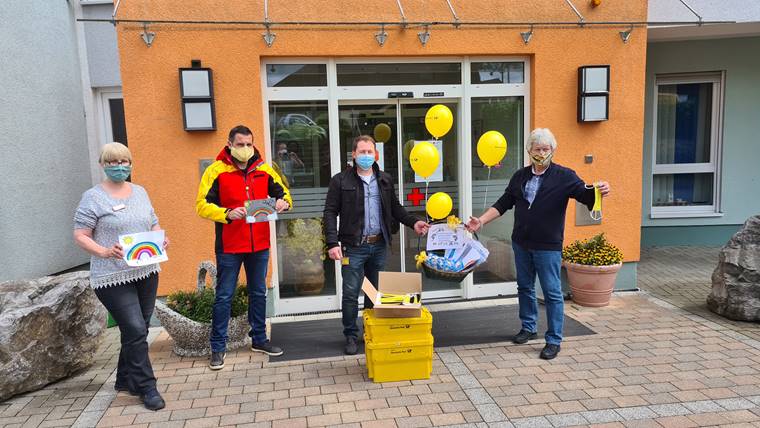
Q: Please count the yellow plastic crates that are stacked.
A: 2